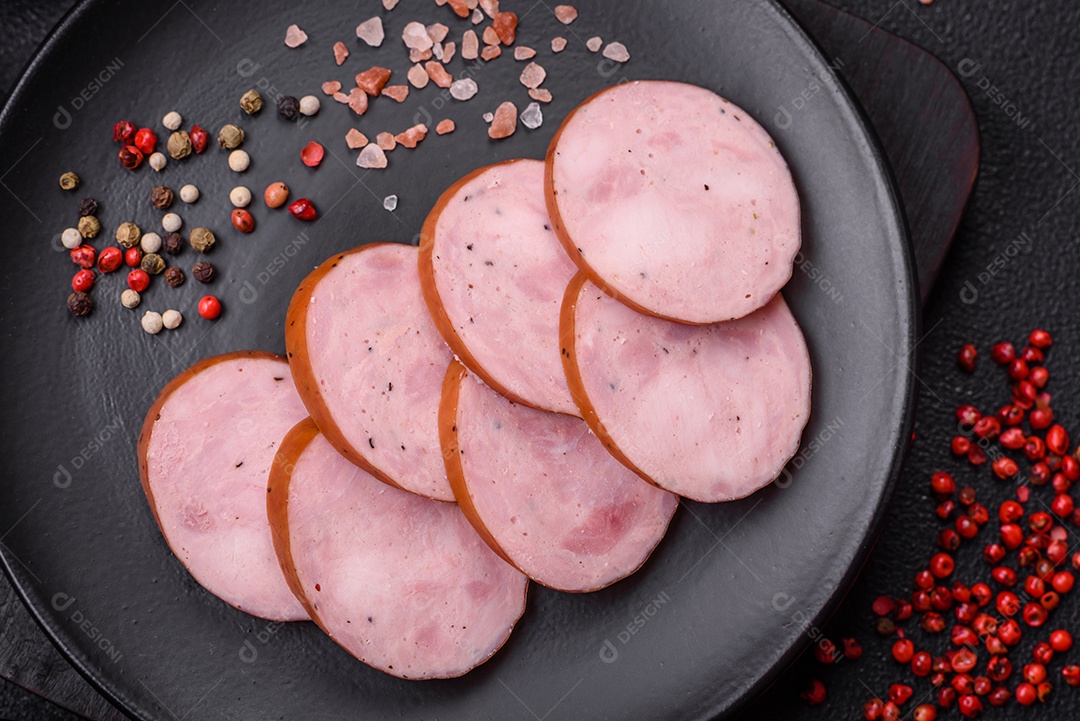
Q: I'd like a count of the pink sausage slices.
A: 7